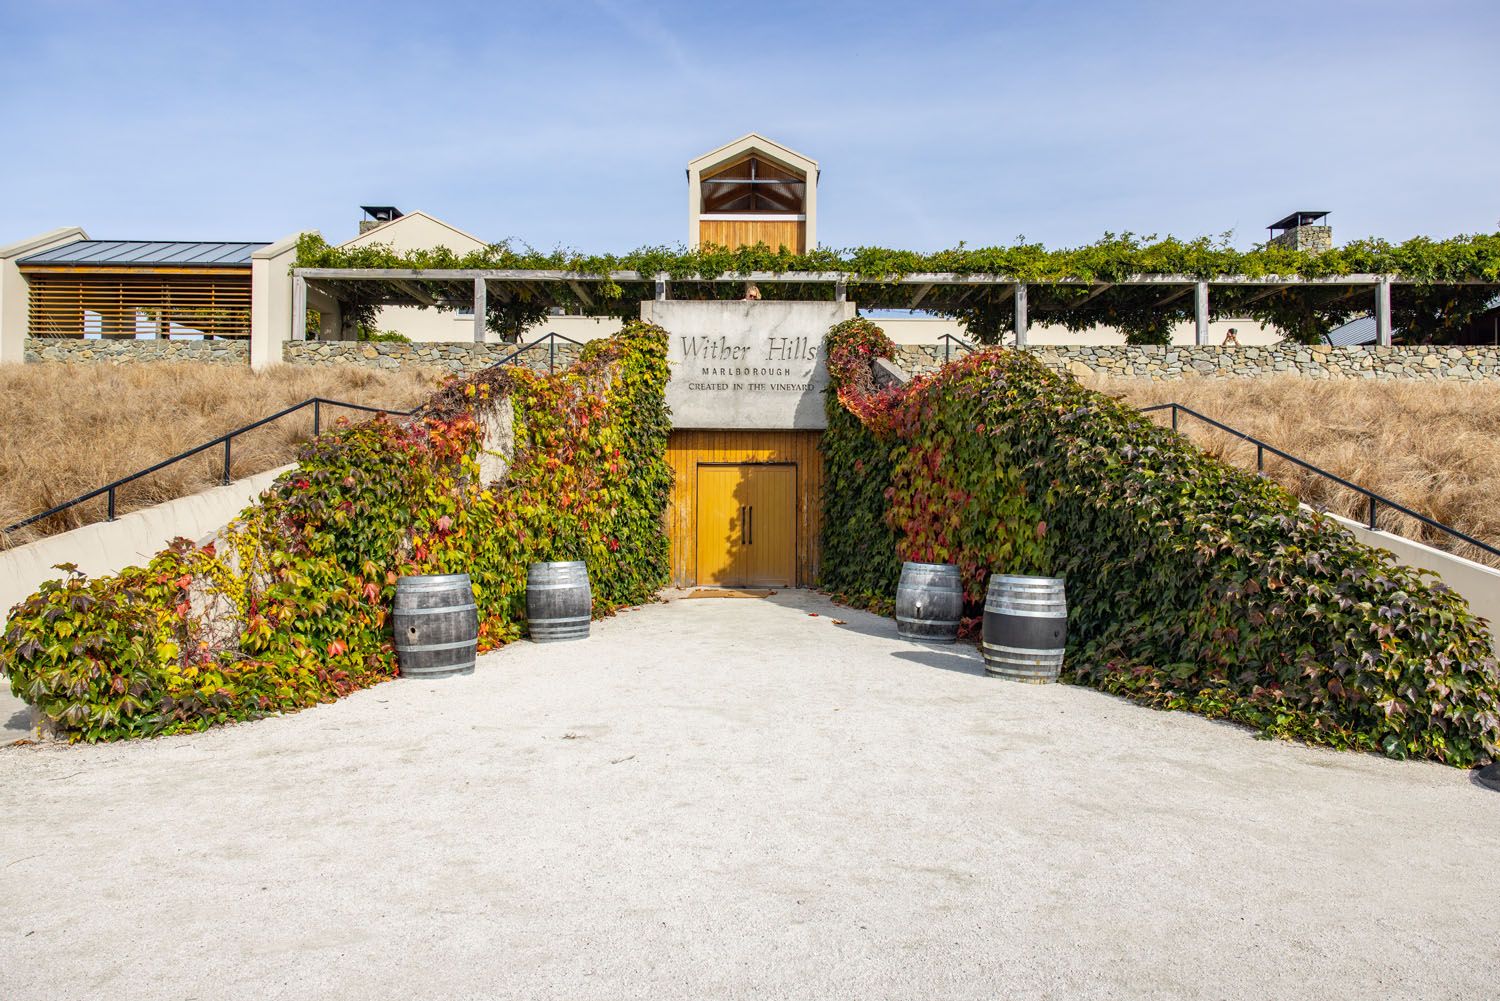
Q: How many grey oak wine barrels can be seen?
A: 4